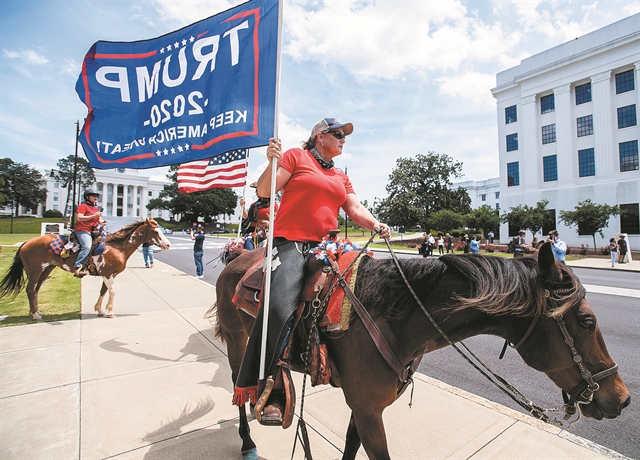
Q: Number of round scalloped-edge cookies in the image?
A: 0